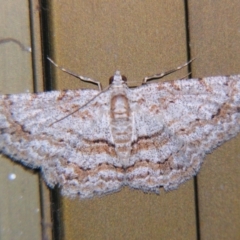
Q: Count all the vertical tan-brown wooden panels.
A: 3